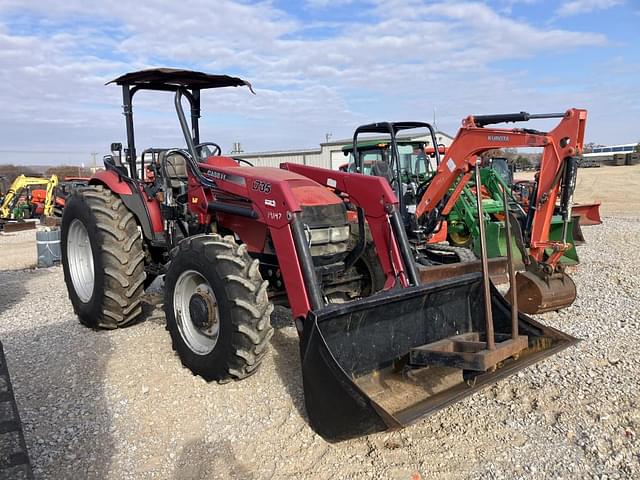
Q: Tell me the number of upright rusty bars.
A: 2